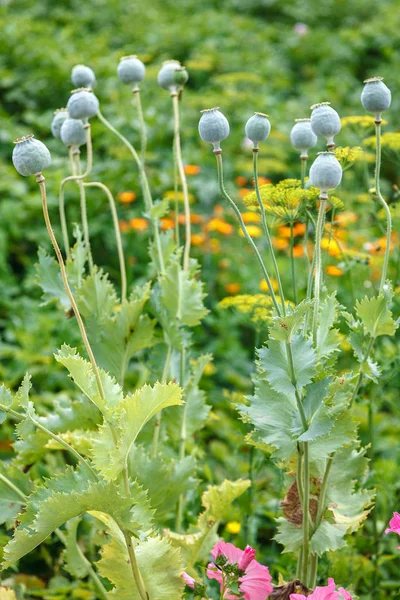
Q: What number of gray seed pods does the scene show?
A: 13